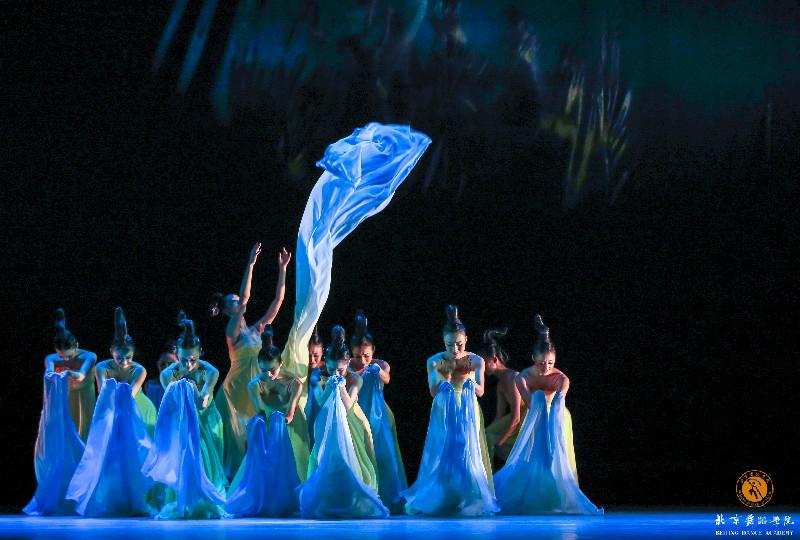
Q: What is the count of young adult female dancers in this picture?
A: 12